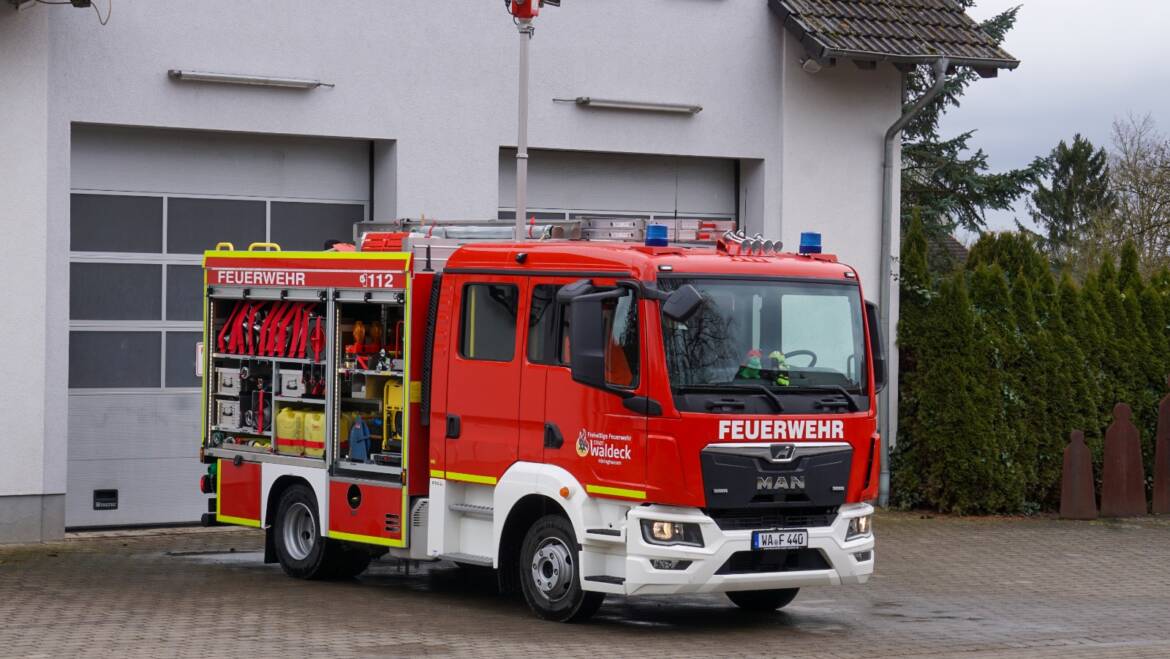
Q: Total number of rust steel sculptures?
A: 3